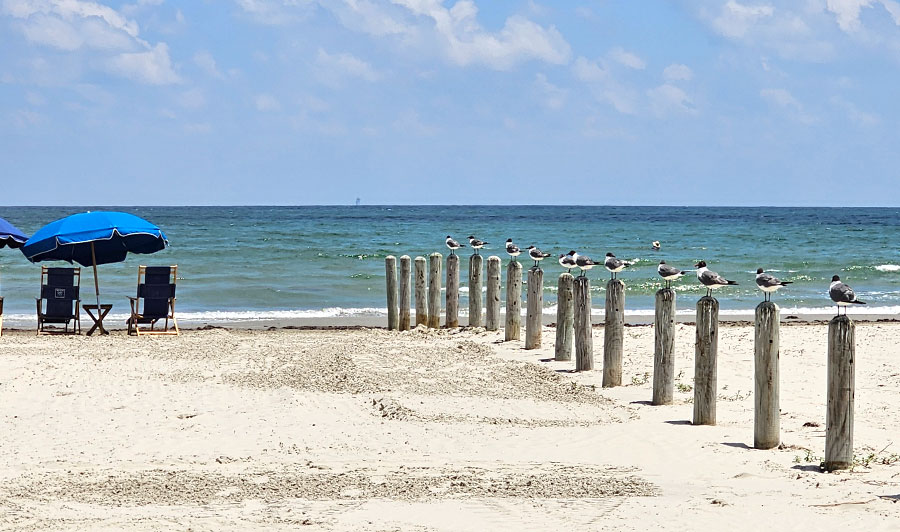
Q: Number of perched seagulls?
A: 11